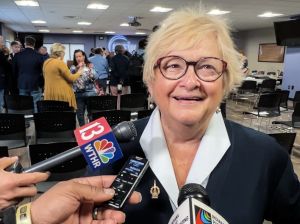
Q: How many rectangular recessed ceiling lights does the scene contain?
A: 12